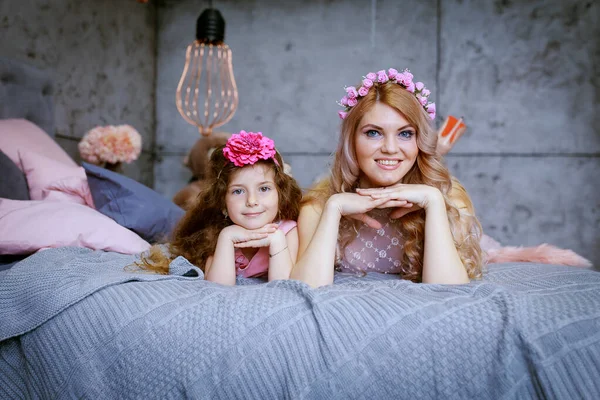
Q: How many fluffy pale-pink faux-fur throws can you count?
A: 1